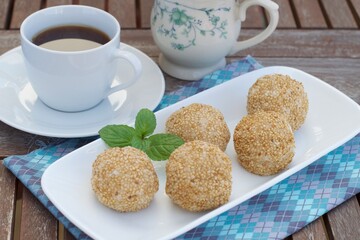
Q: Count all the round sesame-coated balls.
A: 5